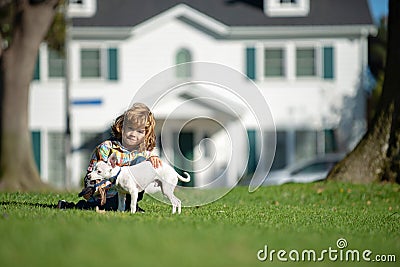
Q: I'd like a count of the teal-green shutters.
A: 7